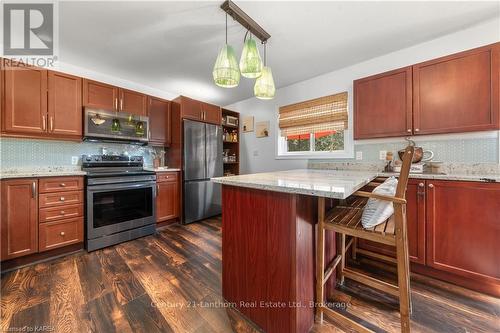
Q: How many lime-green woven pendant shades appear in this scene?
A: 3